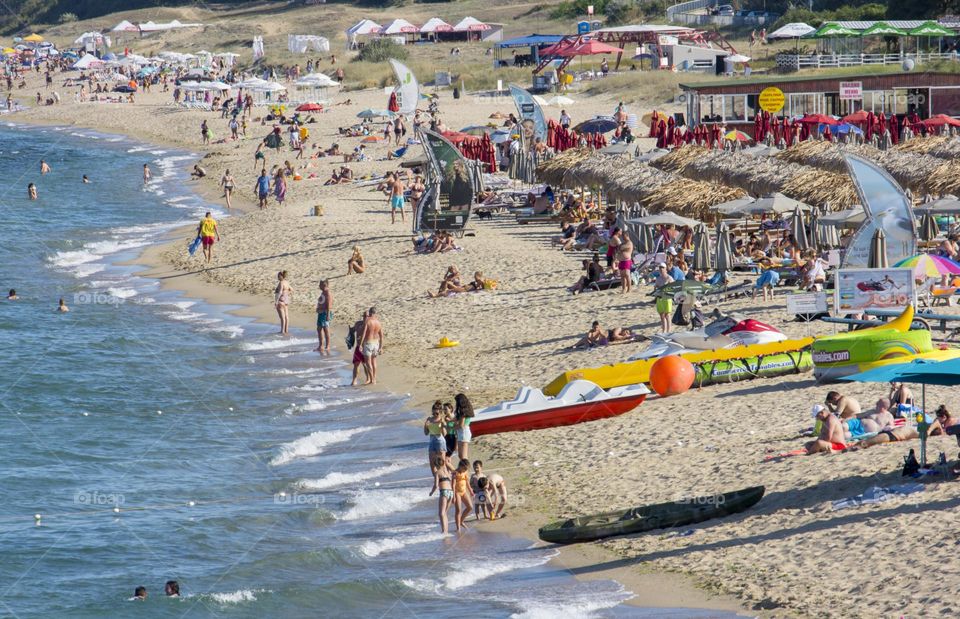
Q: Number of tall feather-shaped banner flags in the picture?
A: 4